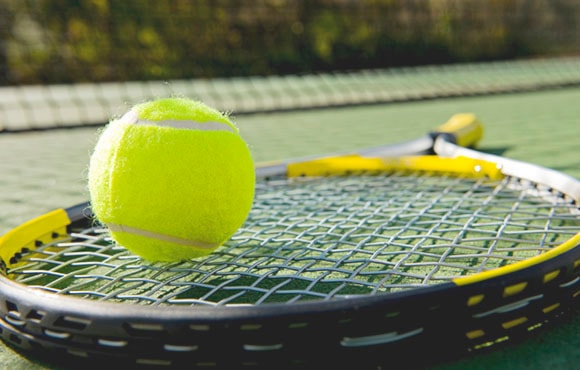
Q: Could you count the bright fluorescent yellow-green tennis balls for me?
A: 1